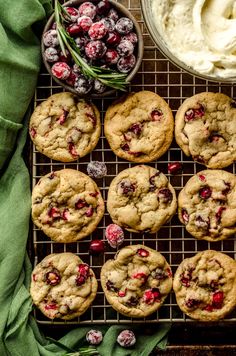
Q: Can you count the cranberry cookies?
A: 9